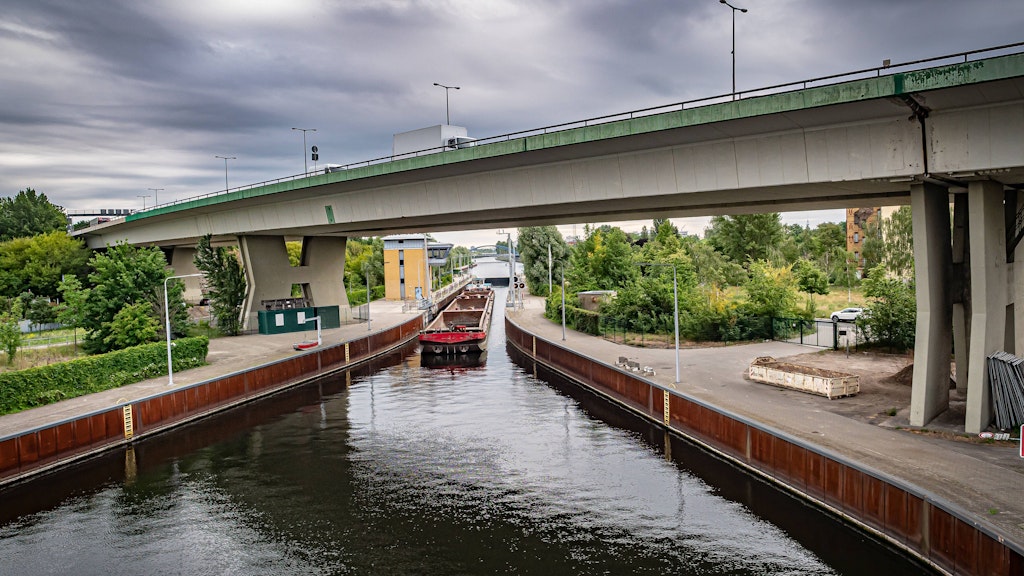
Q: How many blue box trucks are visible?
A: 0